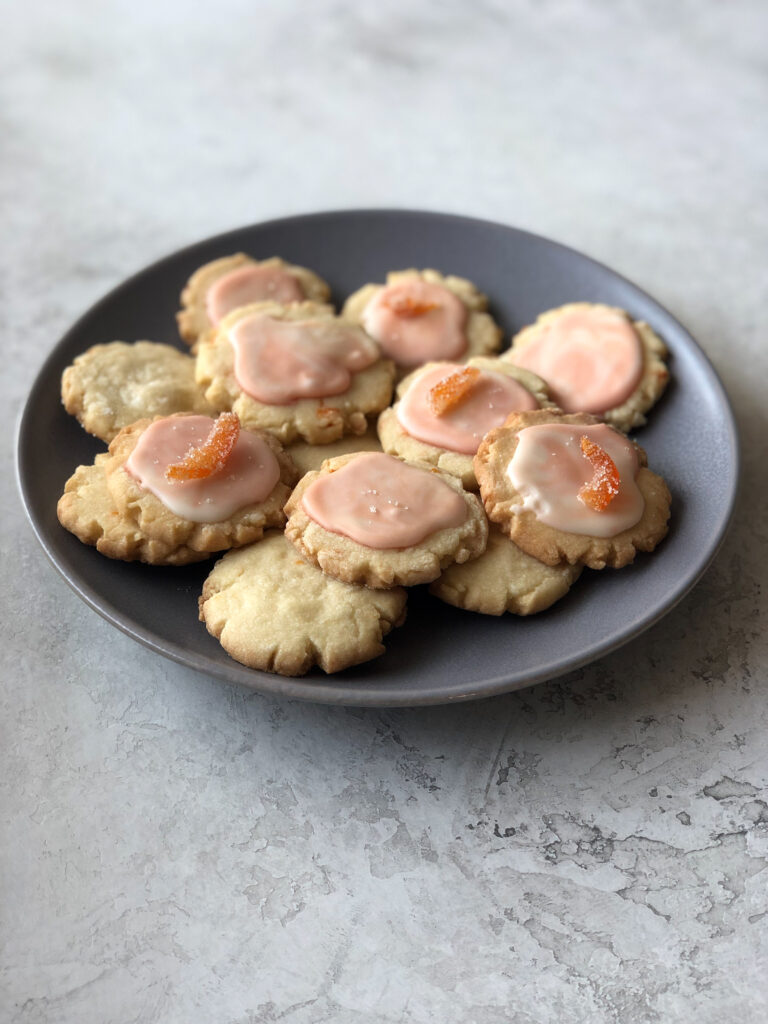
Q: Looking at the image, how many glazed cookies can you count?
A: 8